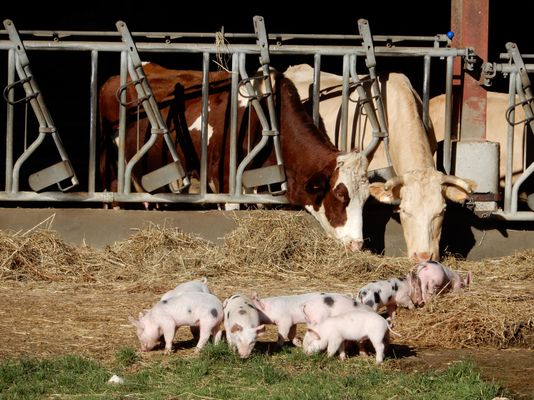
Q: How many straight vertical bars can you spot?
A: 10